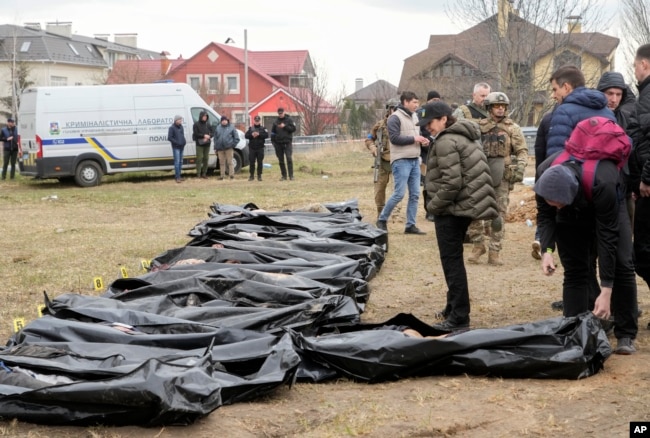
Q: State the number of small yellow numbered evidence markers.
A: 5